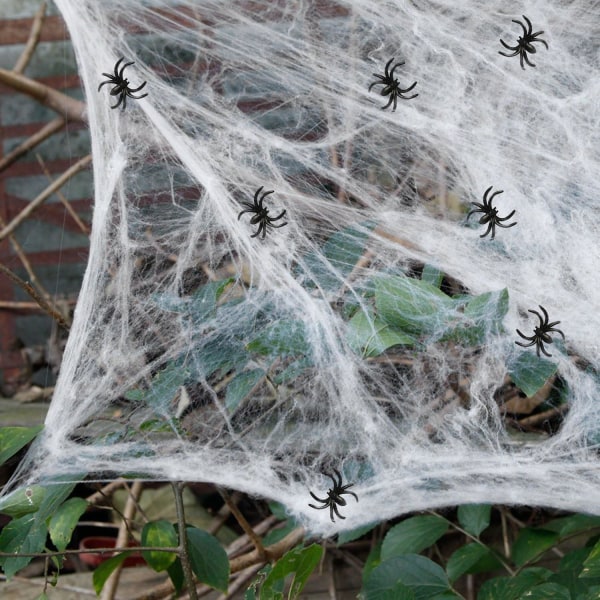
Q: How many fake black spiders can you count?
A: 7